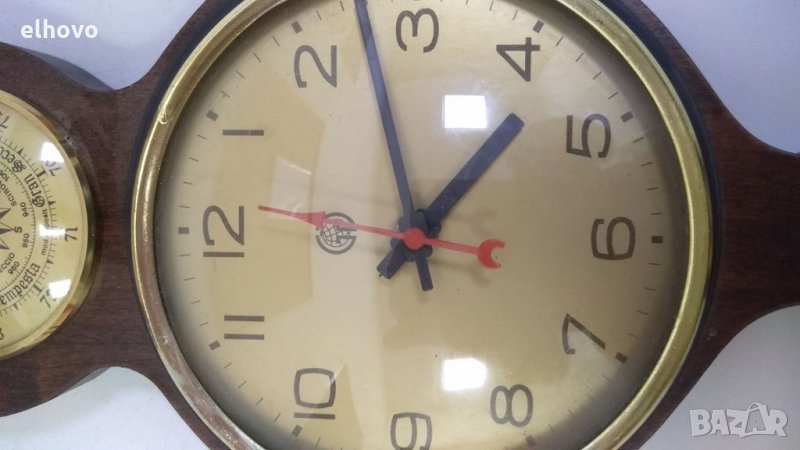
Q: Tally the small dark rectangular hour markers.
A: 10